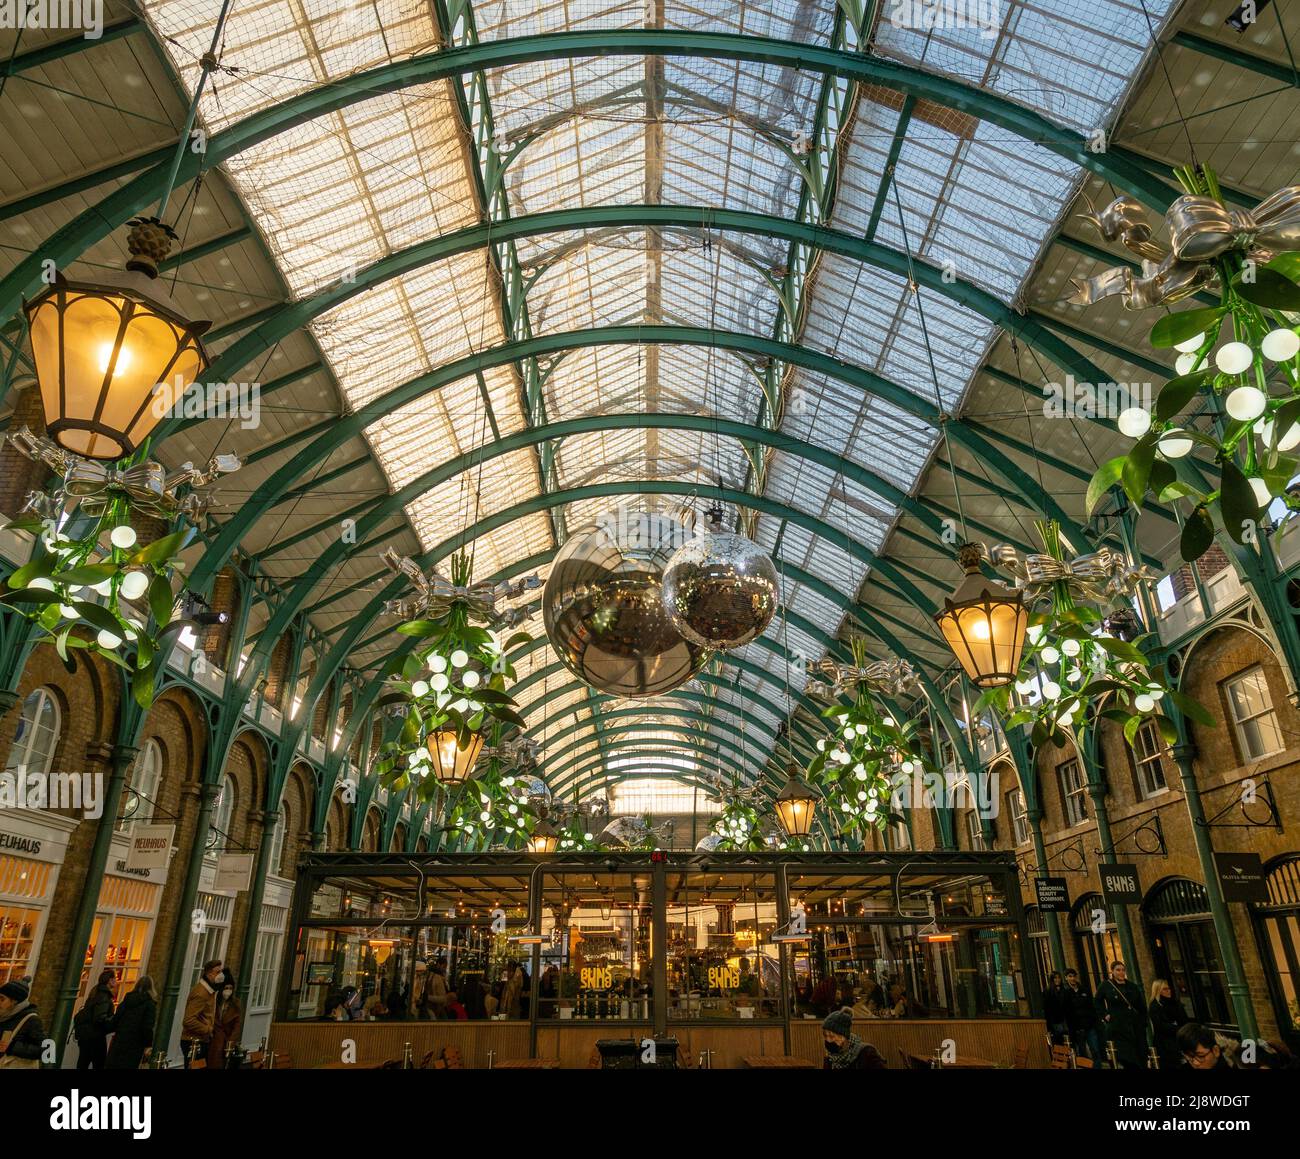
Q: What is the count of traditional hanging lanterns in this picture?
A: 5